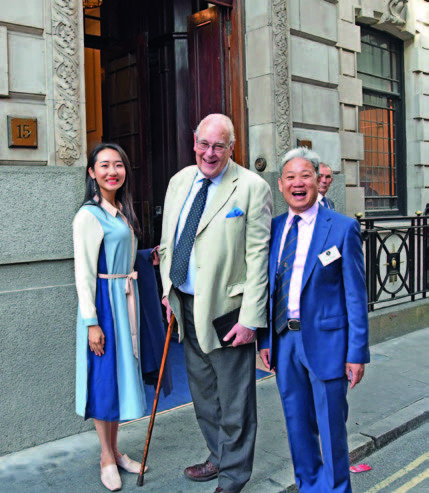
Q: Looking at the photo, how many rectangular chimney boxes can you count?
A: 0